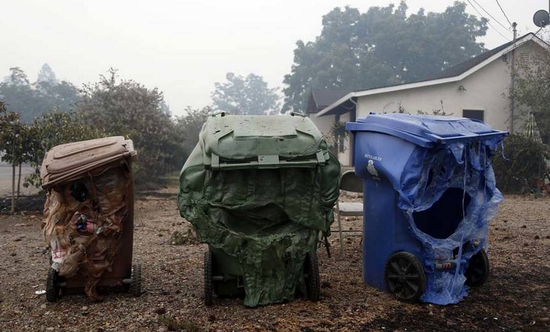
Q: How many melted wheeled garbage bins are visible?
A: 3